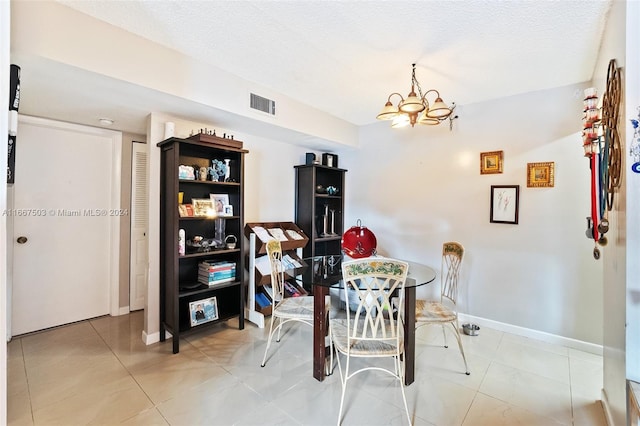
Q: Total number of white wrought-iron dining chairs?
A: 3